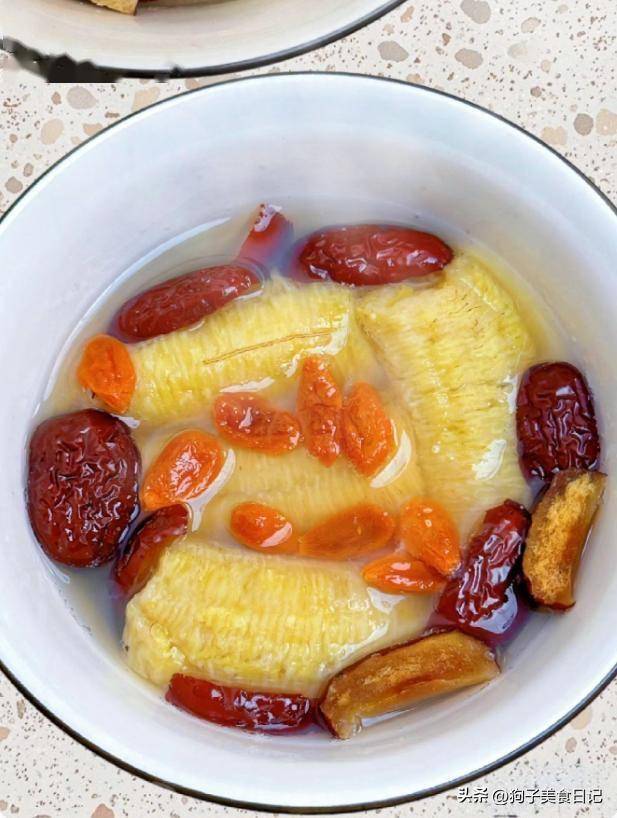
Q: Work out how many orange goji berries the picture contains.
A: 9